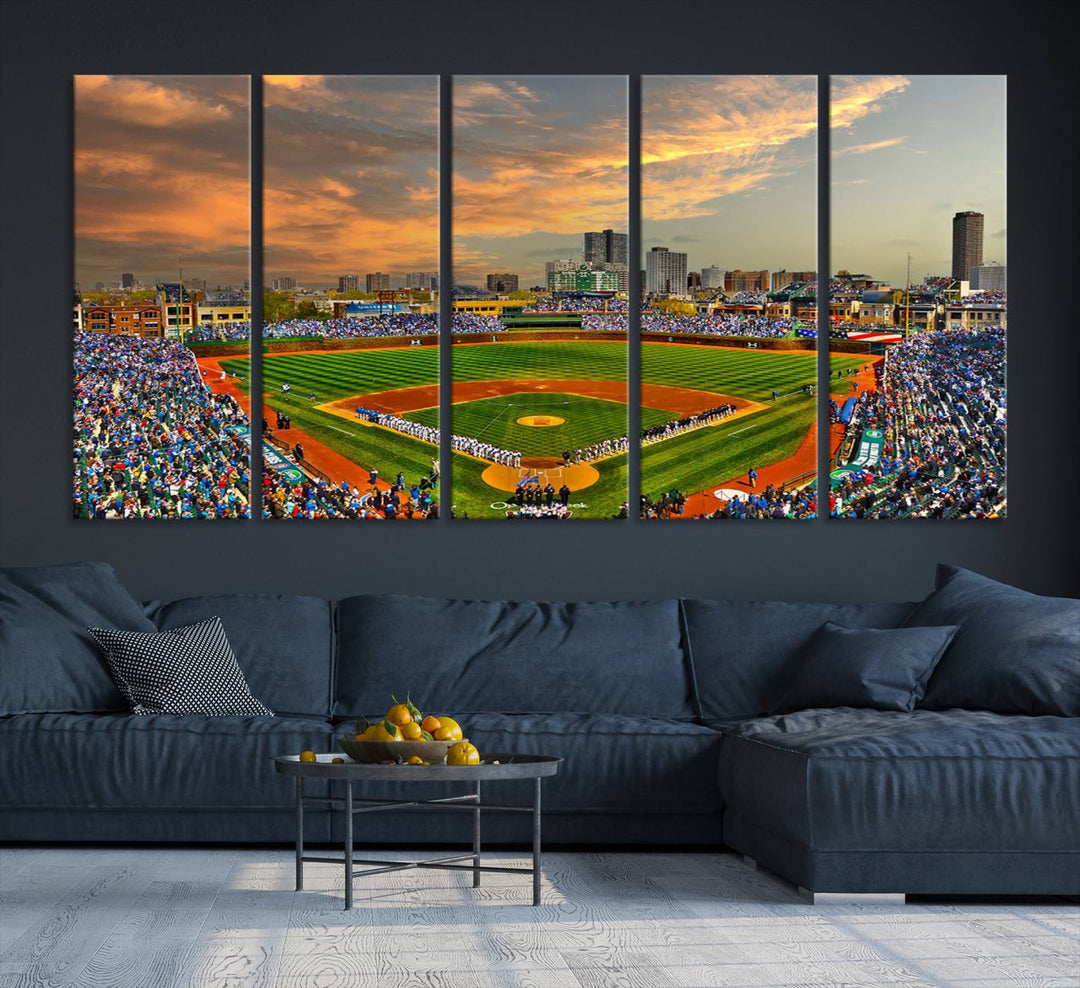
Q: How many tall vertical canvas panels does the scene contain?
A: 5